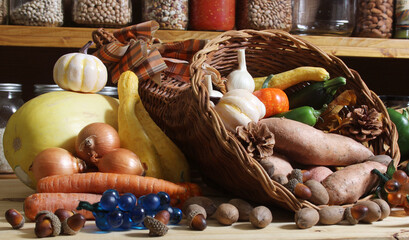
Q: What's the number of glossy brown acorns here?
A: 9